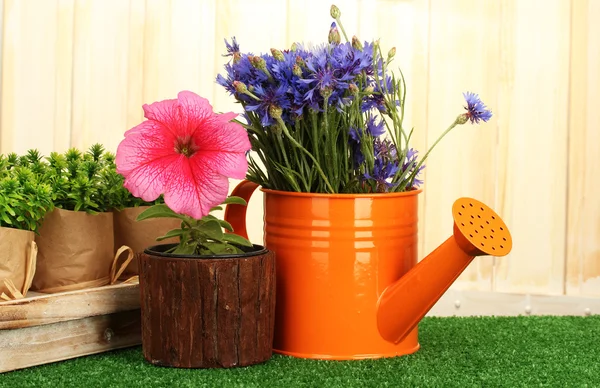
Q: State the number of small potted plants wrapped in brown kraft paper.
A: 3